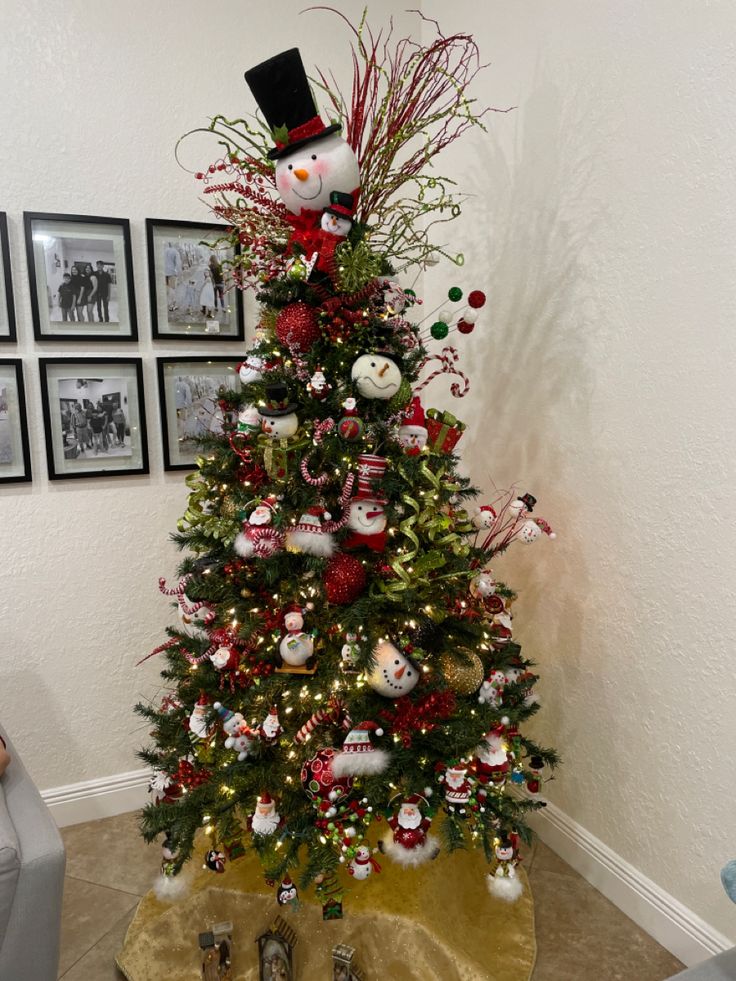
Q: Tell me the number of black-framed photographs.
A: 6